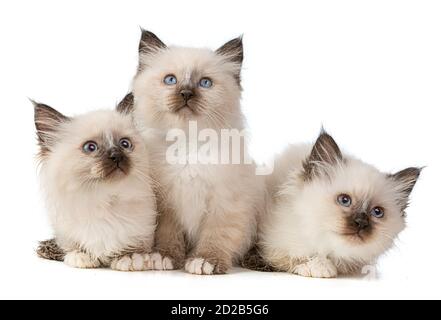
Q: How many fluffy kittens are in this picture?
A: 3